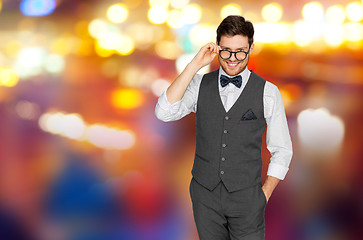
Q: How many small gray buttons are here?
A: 5